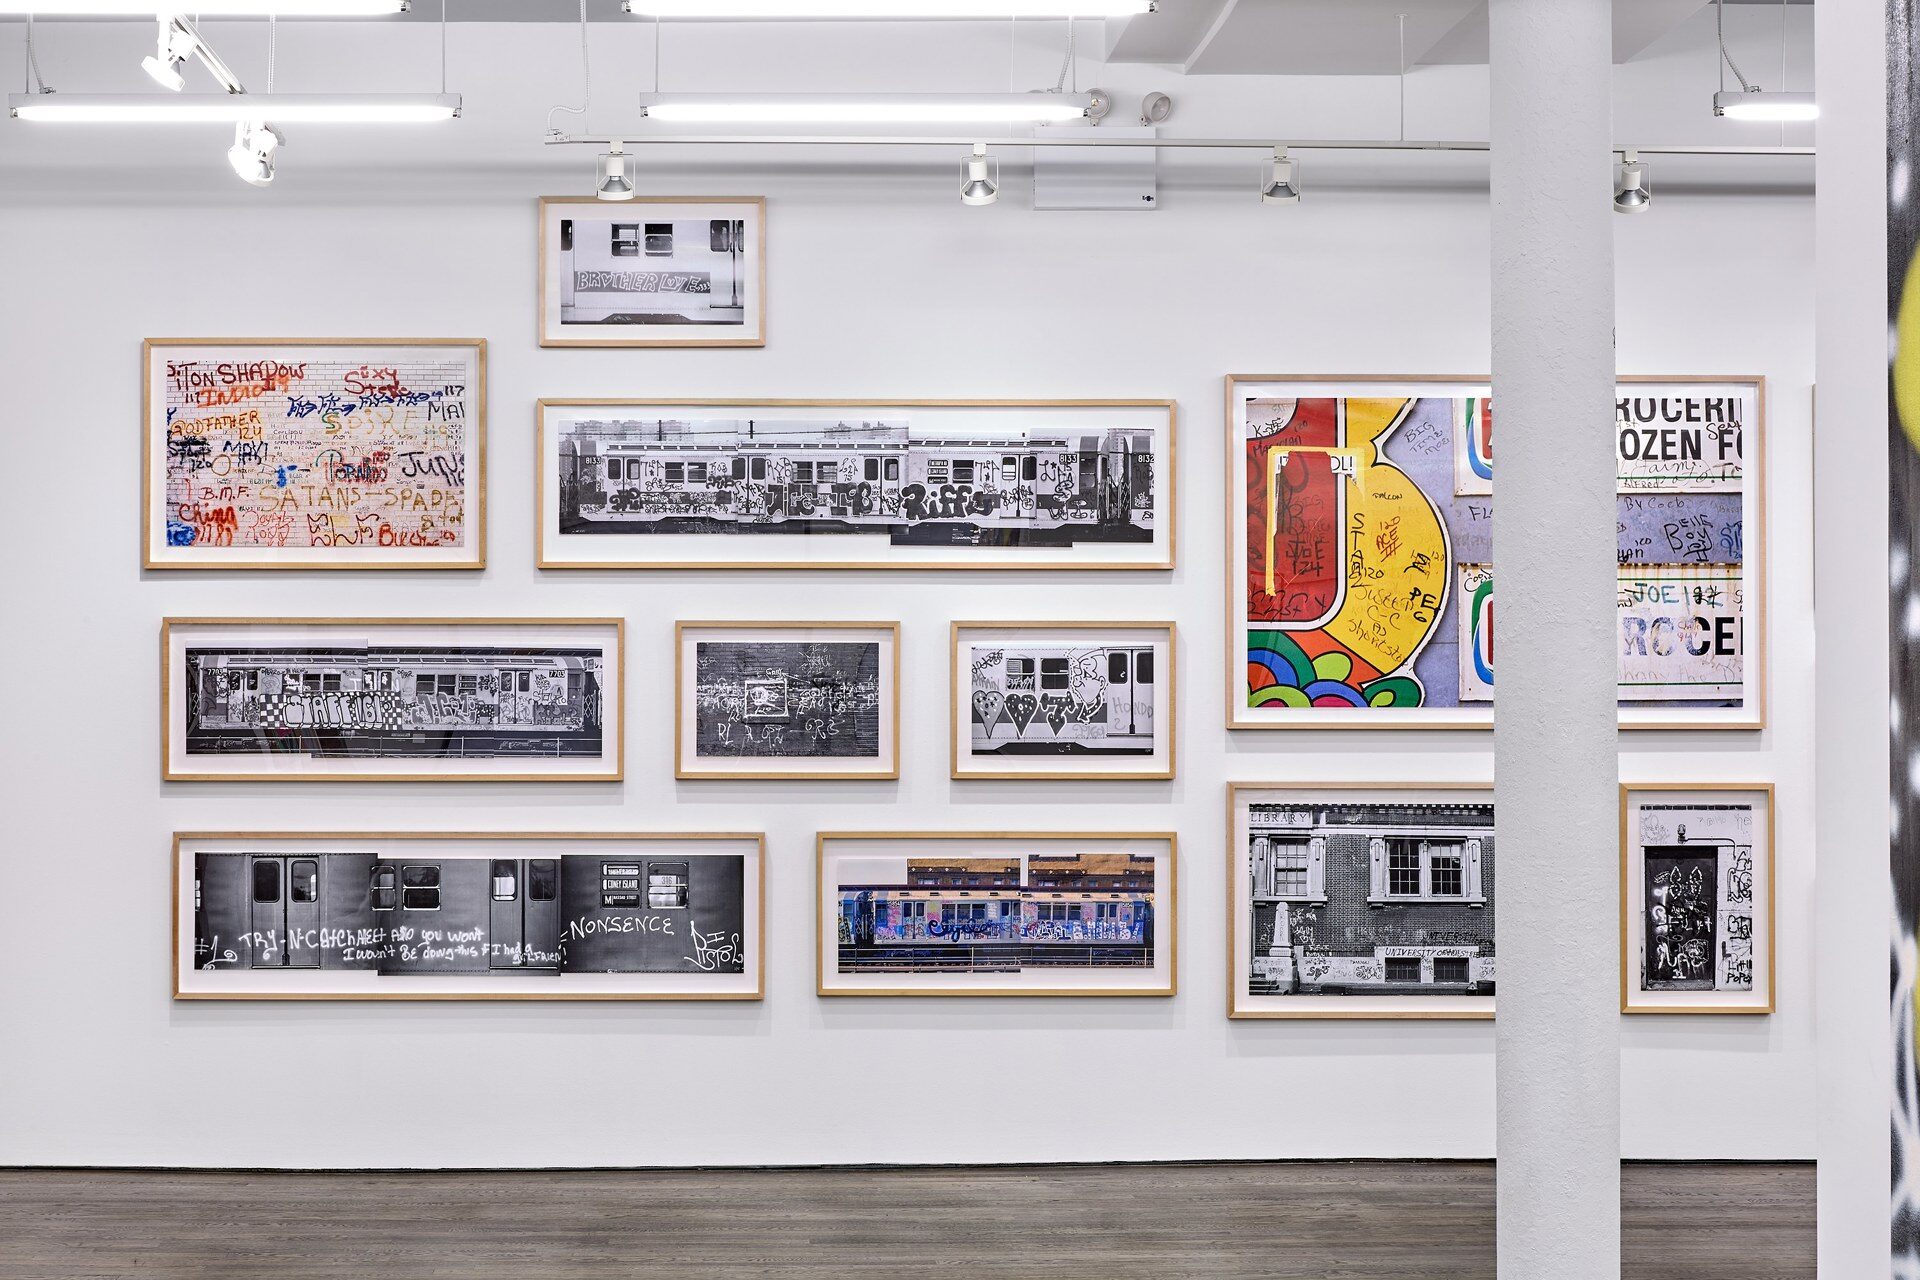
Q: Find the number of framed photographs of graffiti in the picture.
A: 11